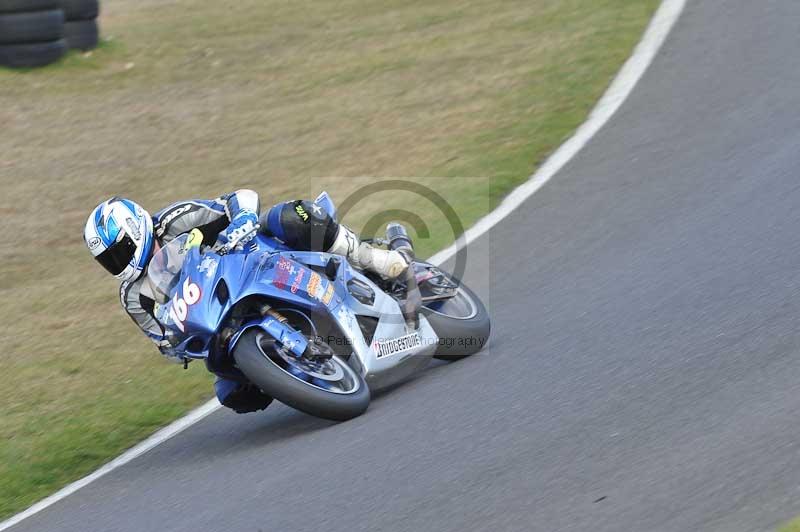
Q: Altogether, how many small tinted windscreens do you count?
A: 1